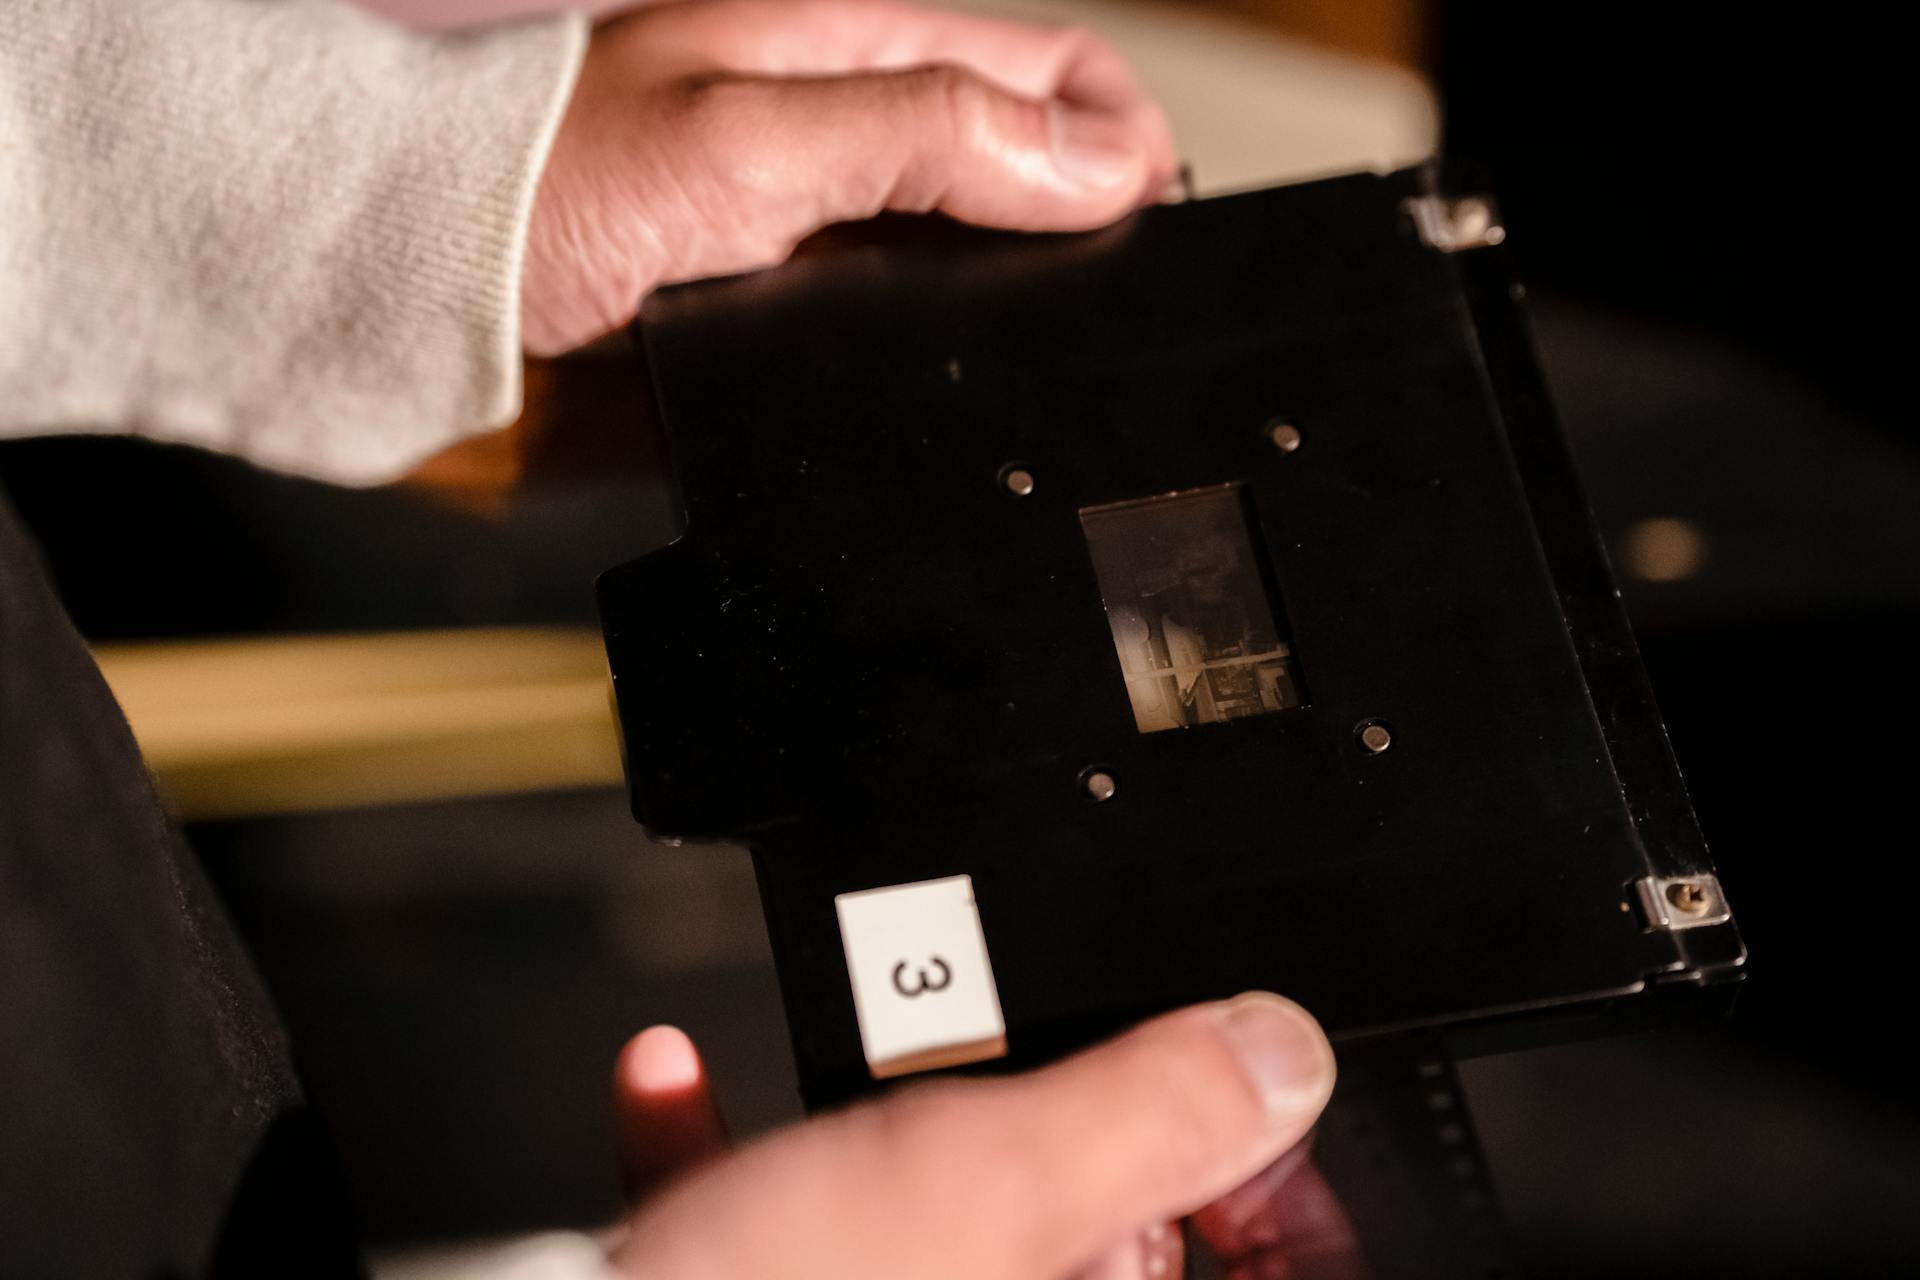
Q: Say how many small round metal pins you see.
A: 4